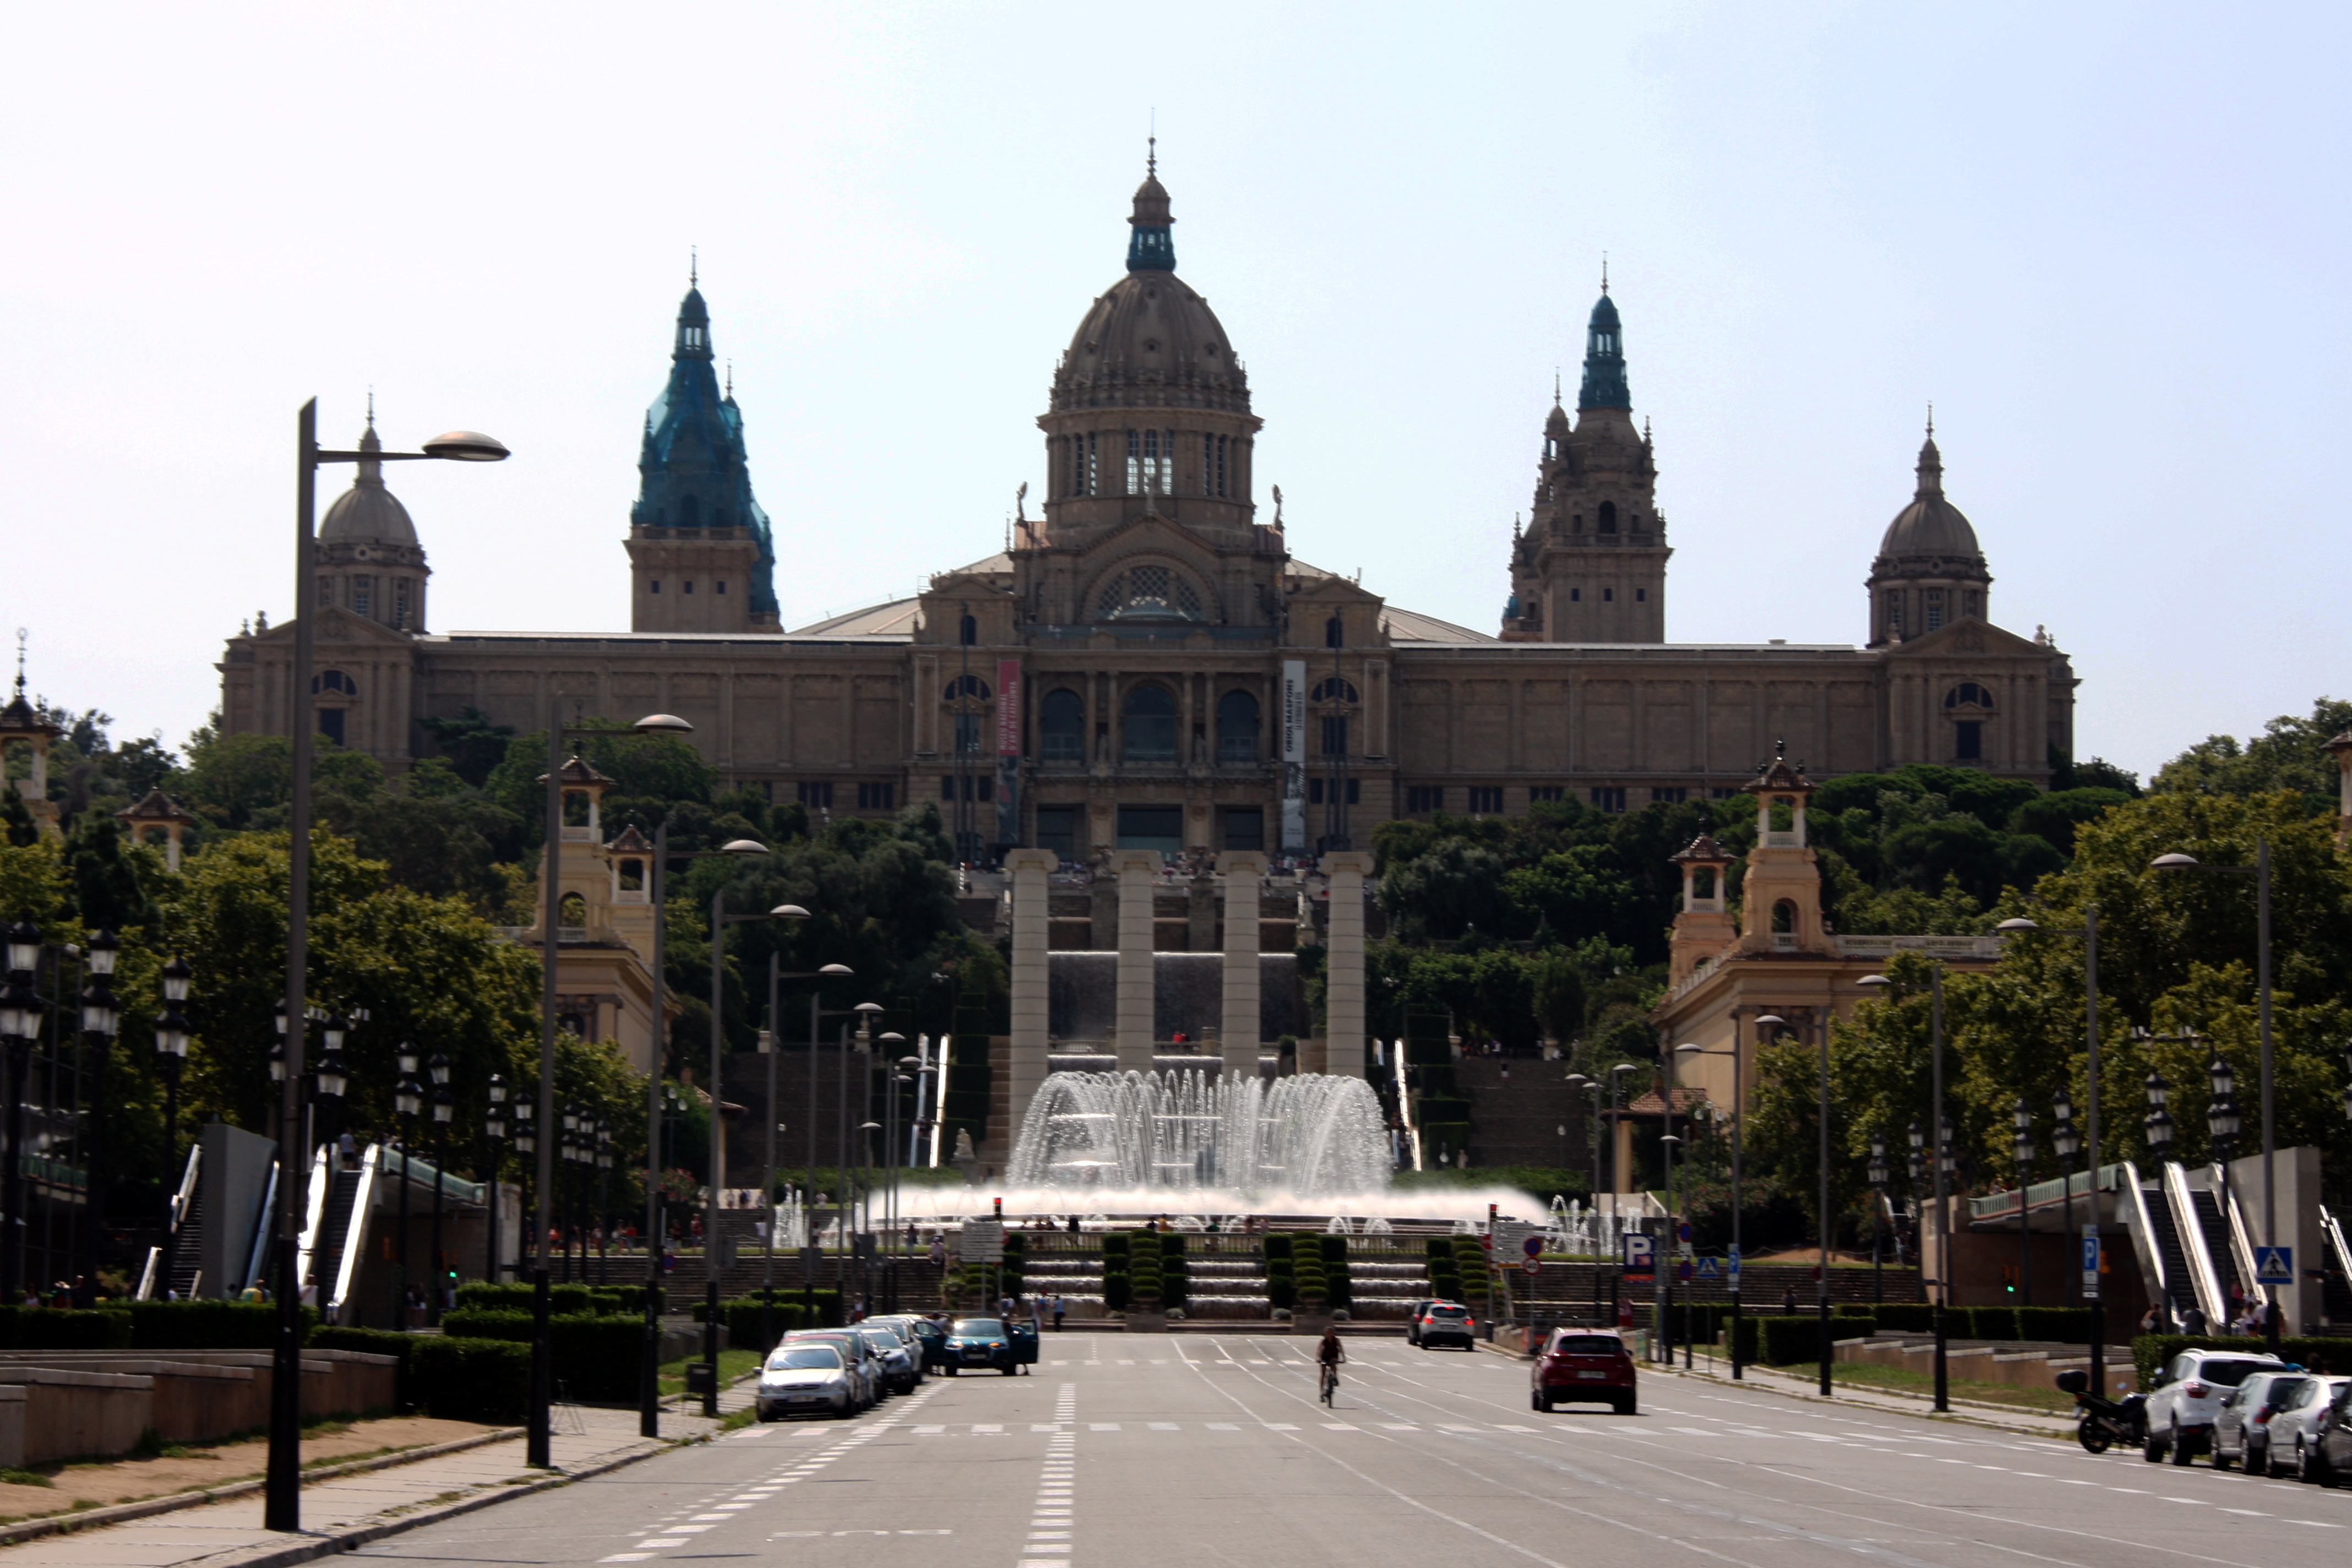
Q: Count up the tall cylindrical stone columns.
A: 4